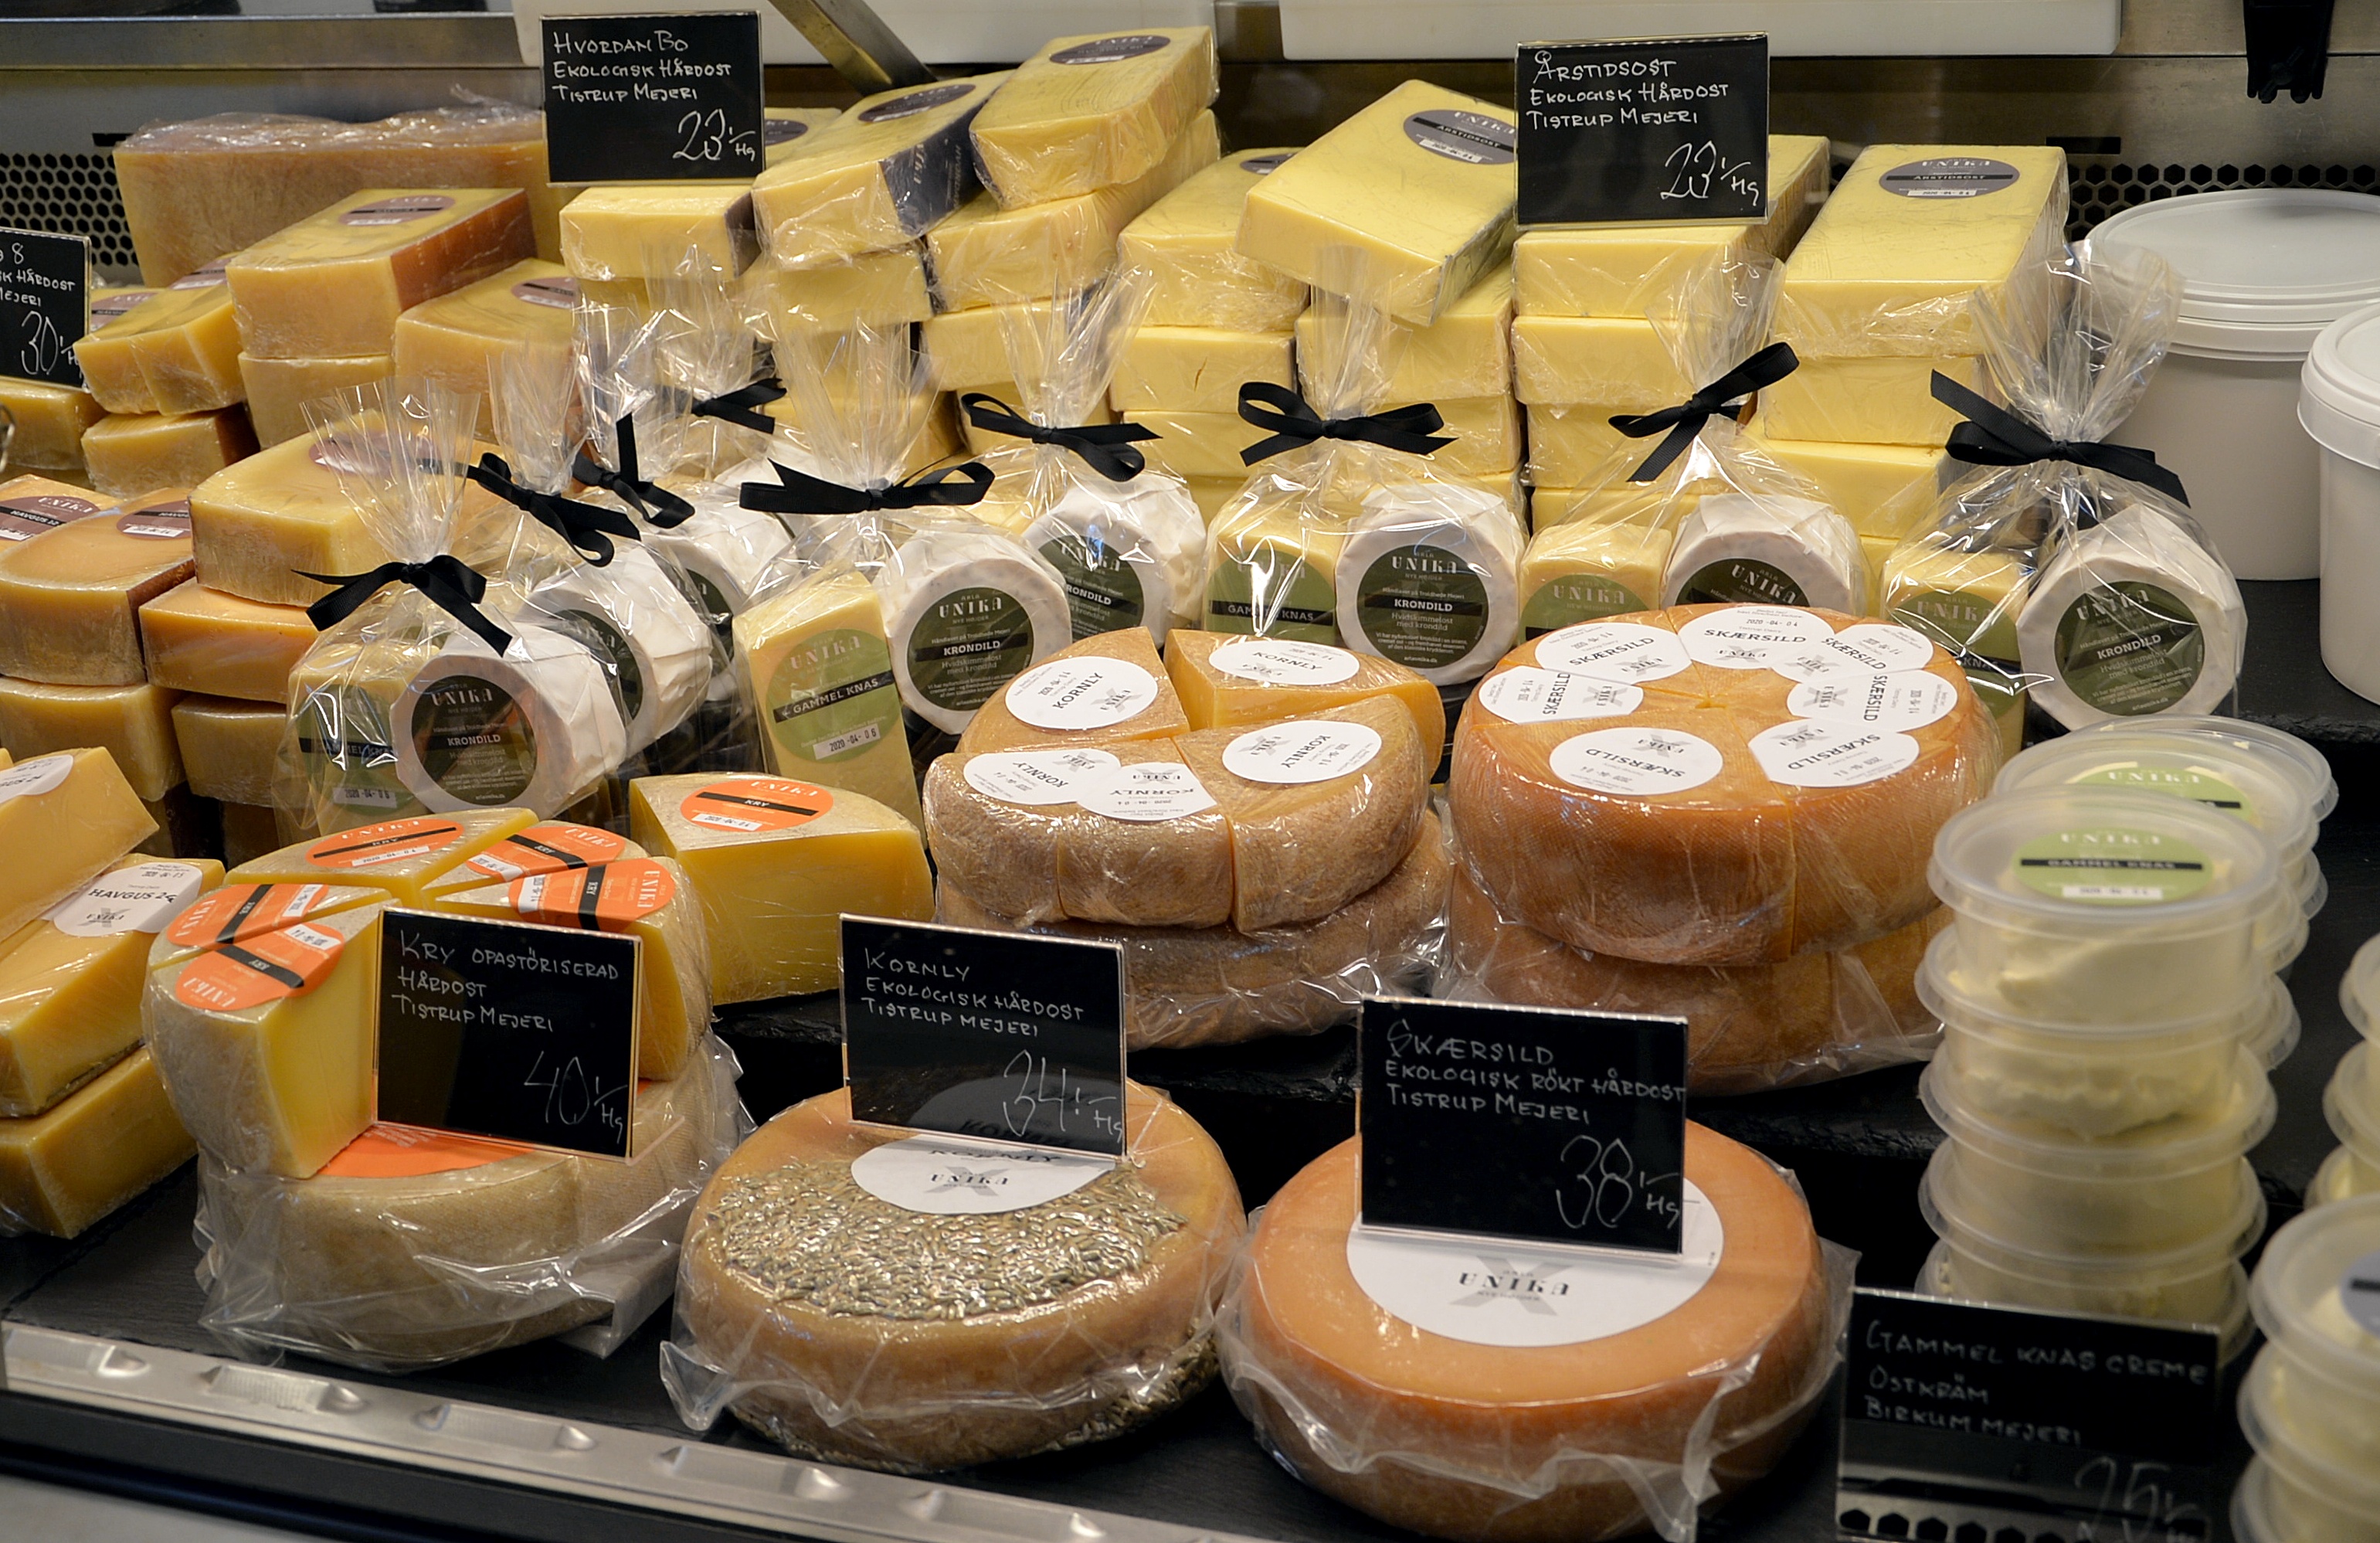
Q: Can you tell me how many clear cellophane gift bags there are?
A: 9